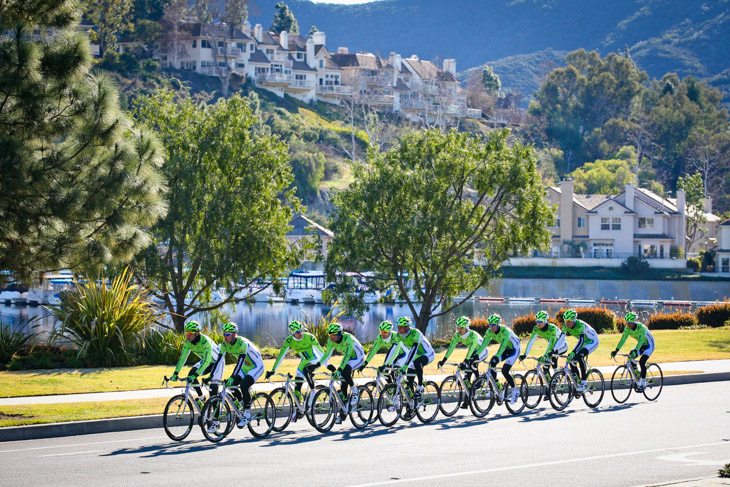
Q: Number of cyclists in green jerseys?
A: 11